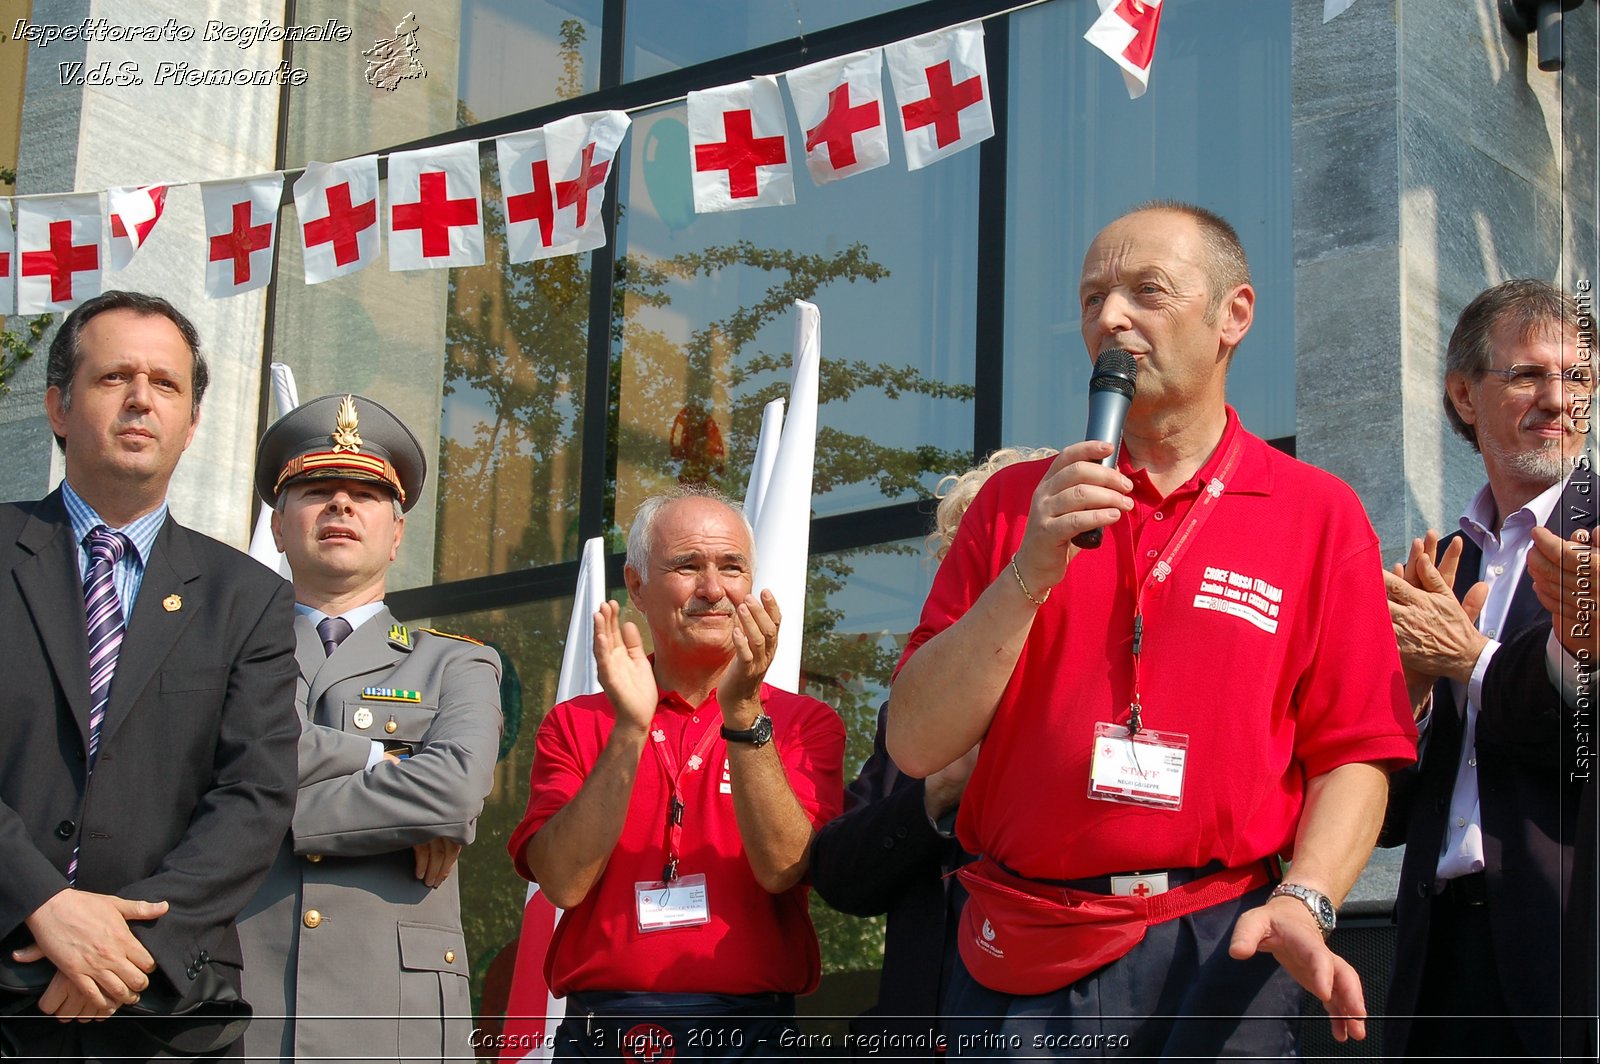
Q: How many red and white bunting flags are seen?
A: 12